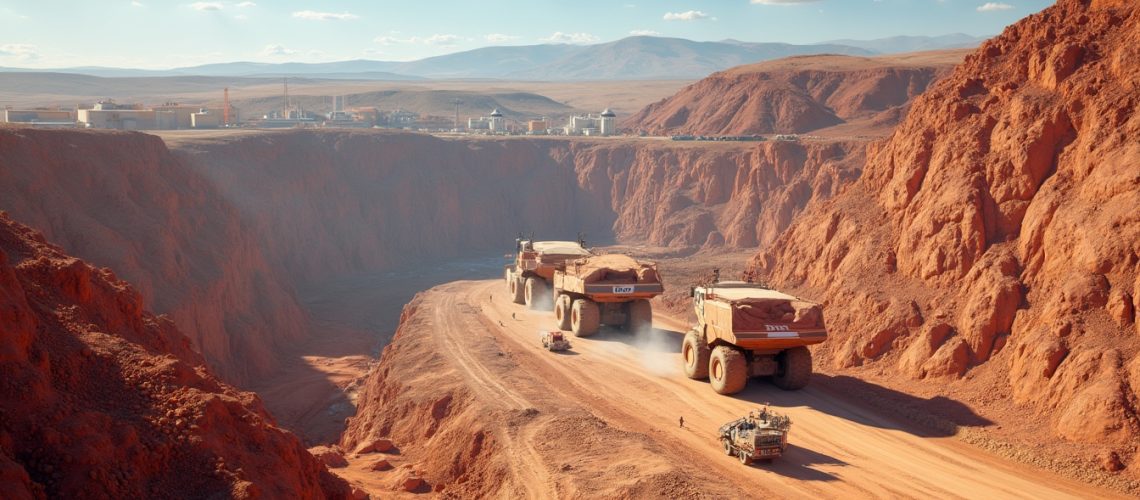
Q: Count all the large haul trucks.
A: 3